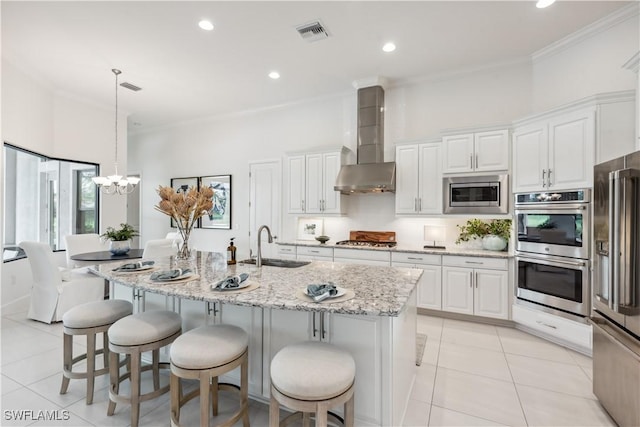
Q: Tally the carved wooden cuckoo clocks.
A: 0